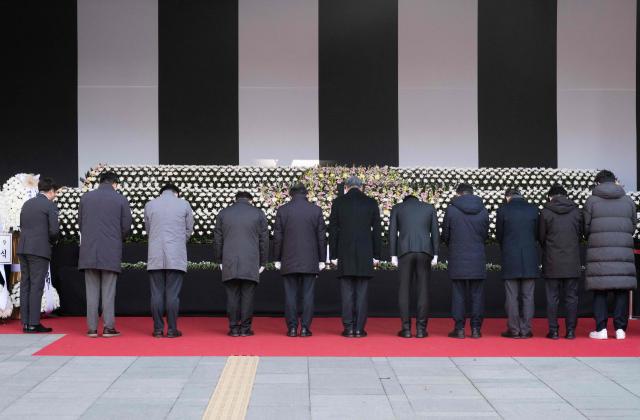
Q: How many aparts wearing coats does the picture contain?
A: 9